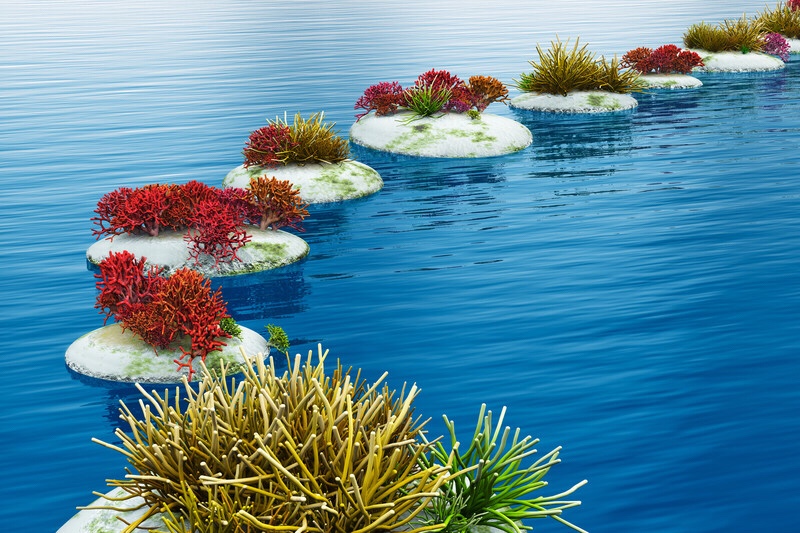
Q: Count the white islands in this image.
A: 9